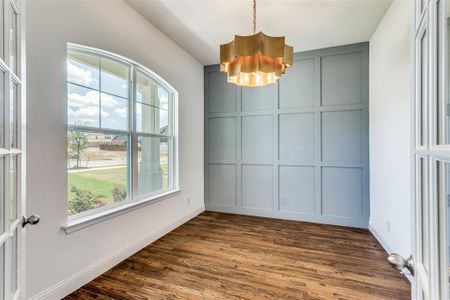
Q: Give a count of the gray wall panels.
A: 12